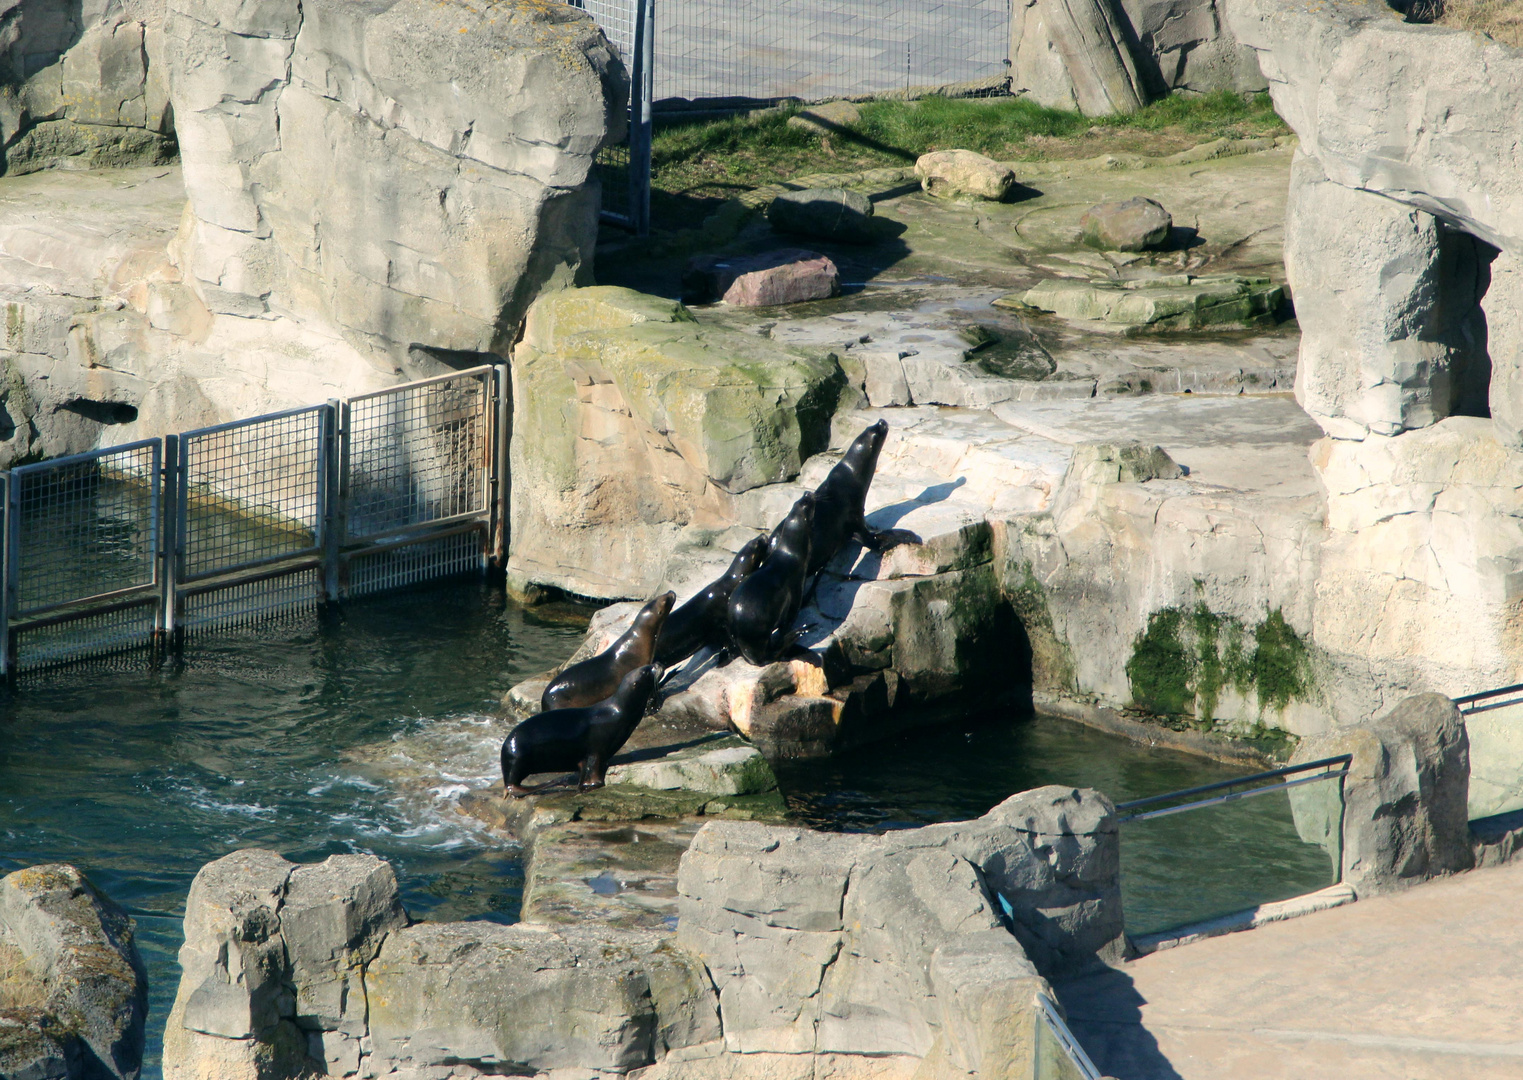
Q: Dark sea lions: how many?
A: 5